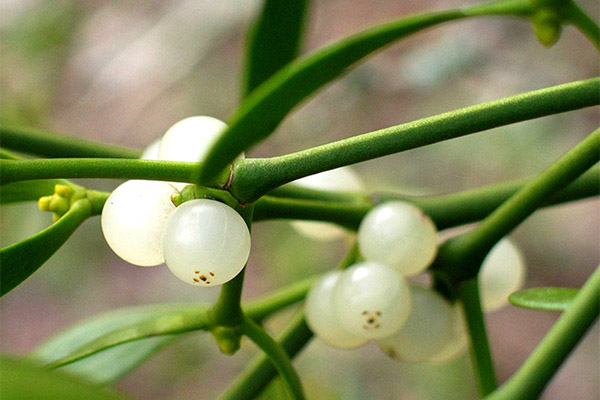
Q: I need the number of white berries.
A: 11